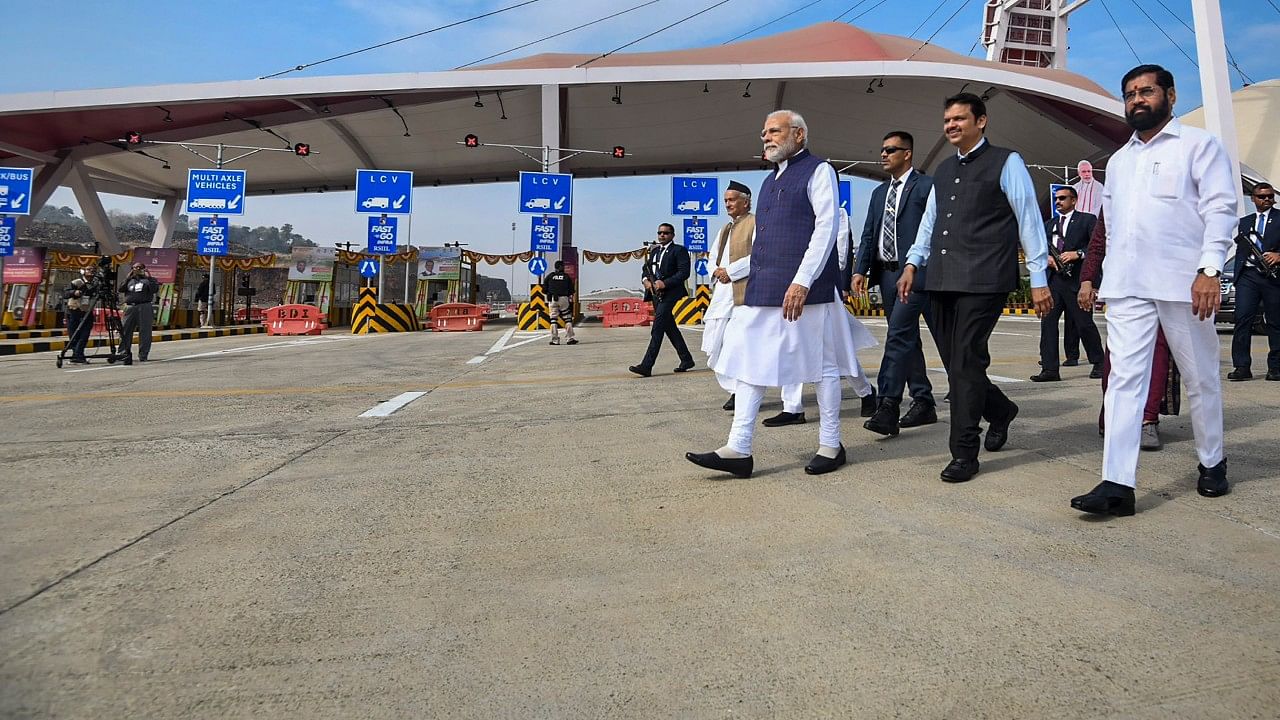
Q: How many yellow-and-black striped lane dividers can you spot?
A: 3